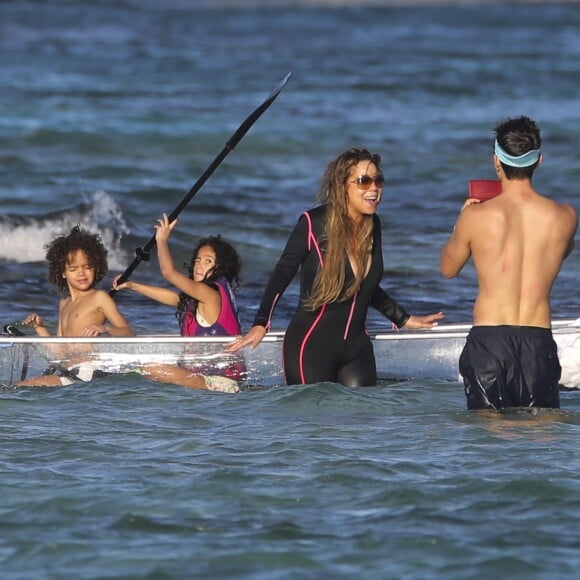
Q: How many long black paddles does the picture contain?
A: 1